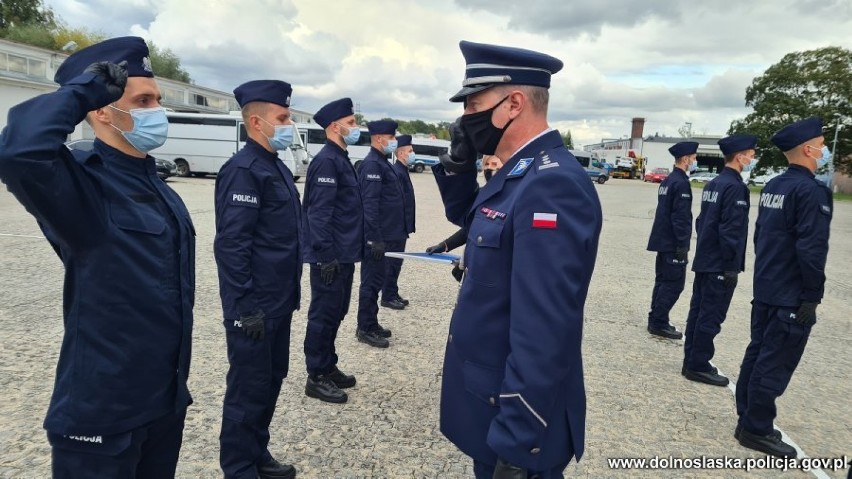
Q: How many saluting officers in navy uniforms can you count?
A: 2